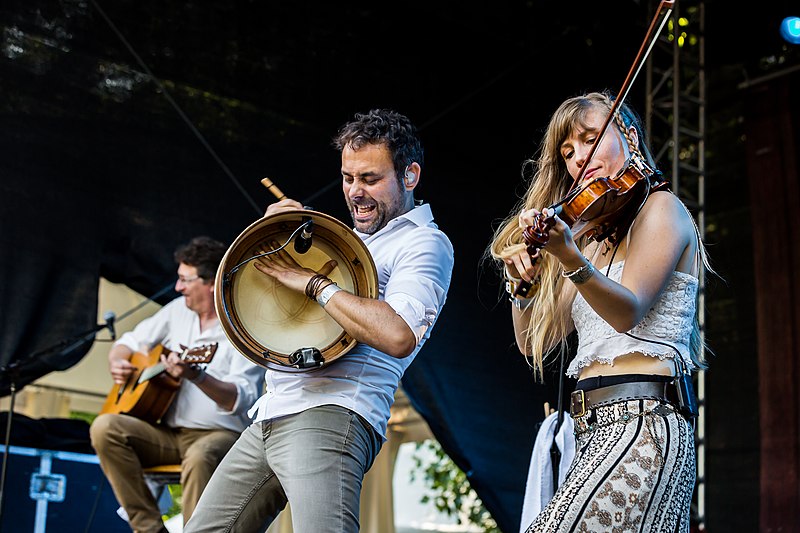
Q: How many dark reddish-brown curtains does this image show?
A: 1